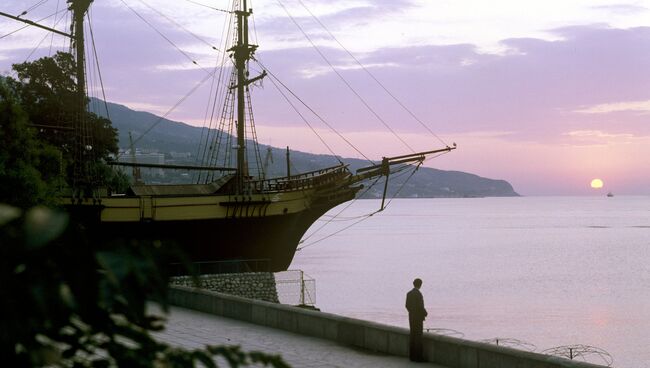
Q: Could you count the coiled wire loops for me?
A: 3